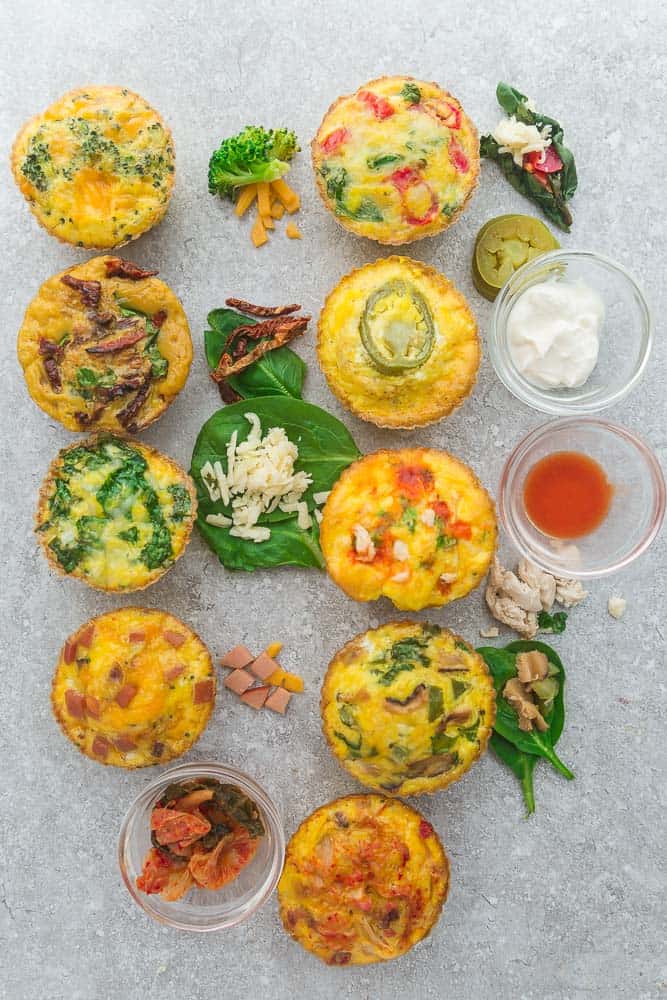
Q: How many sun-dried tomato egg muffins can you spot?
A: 1